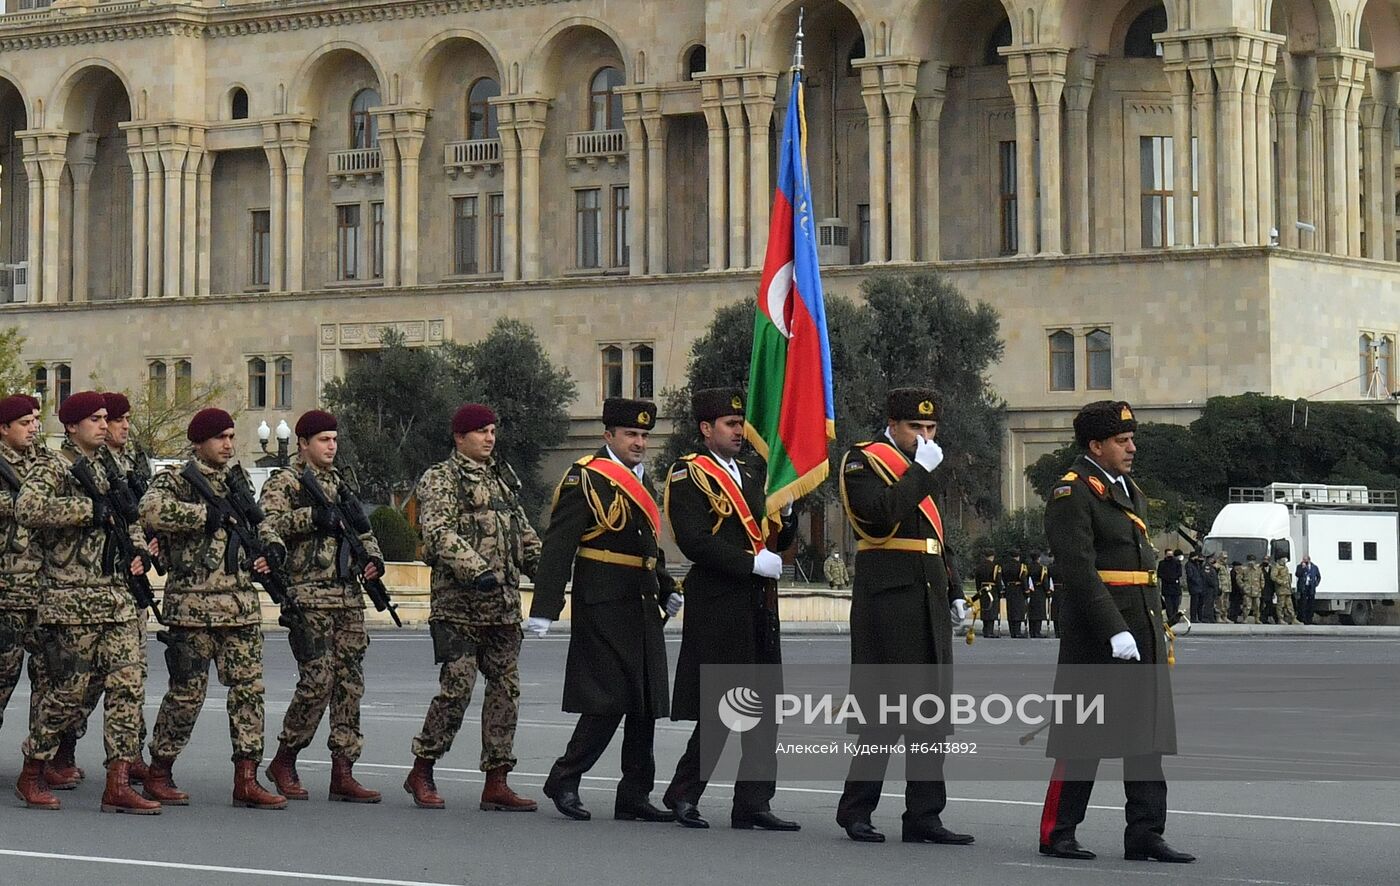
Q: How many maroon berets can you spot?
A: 7